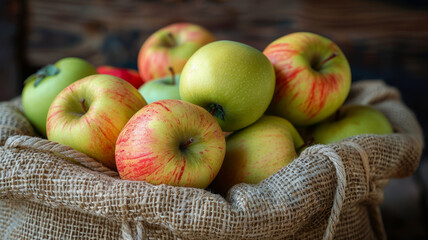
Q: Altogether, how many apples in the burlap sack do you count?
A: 10